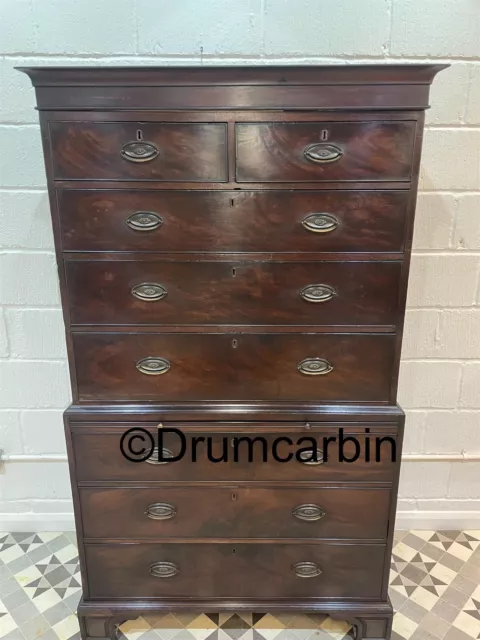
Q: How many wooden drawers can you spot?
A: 8